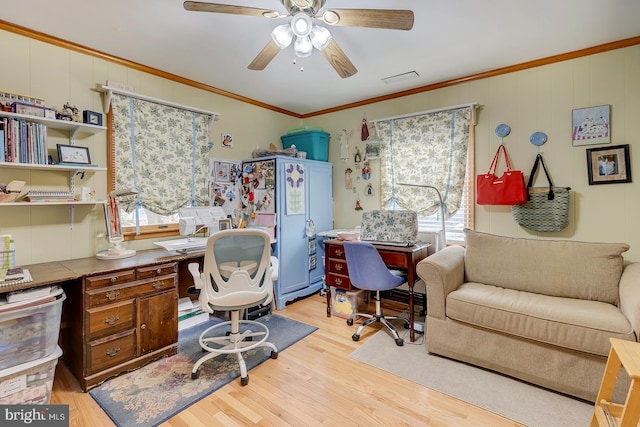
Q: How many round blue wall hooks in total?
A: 2